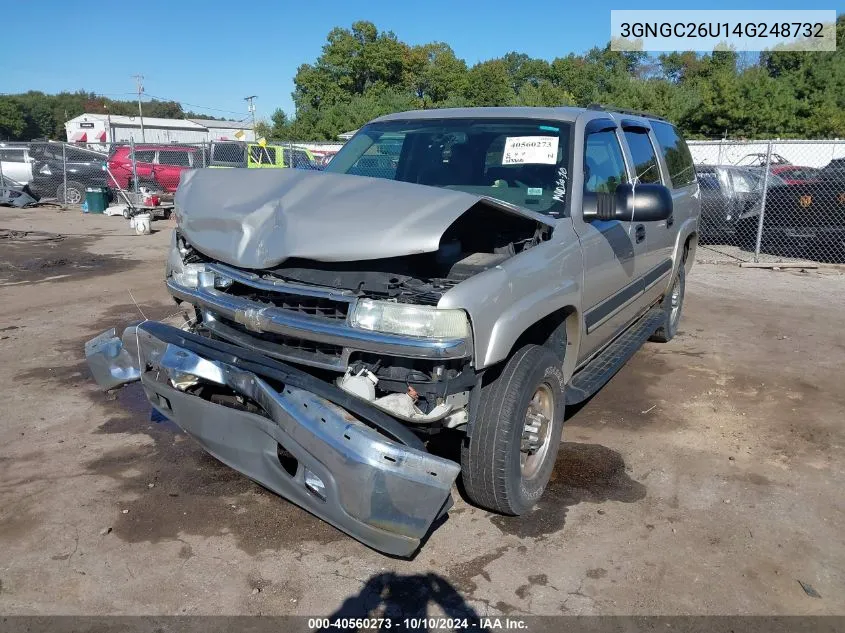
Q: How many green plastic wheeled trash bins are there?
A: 1